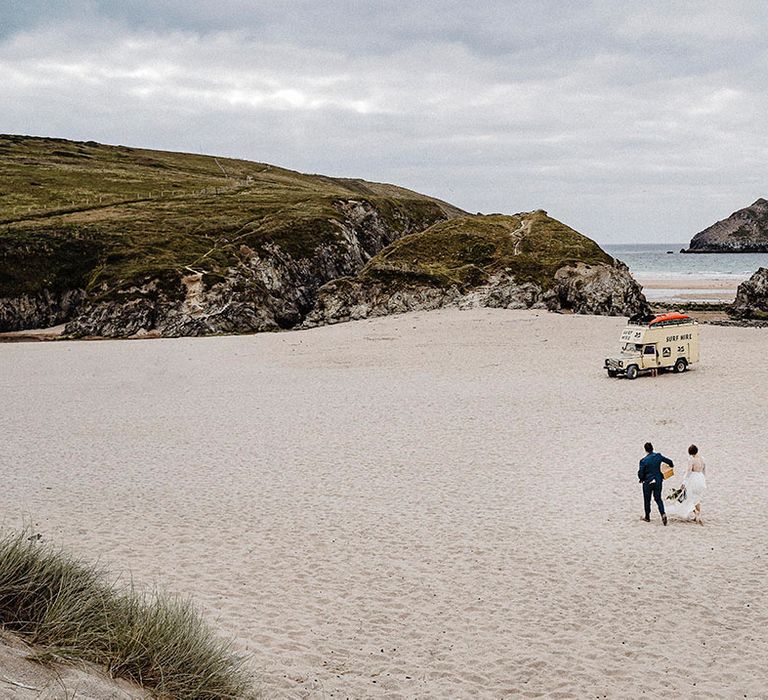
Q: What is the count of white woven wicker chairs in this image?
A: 0